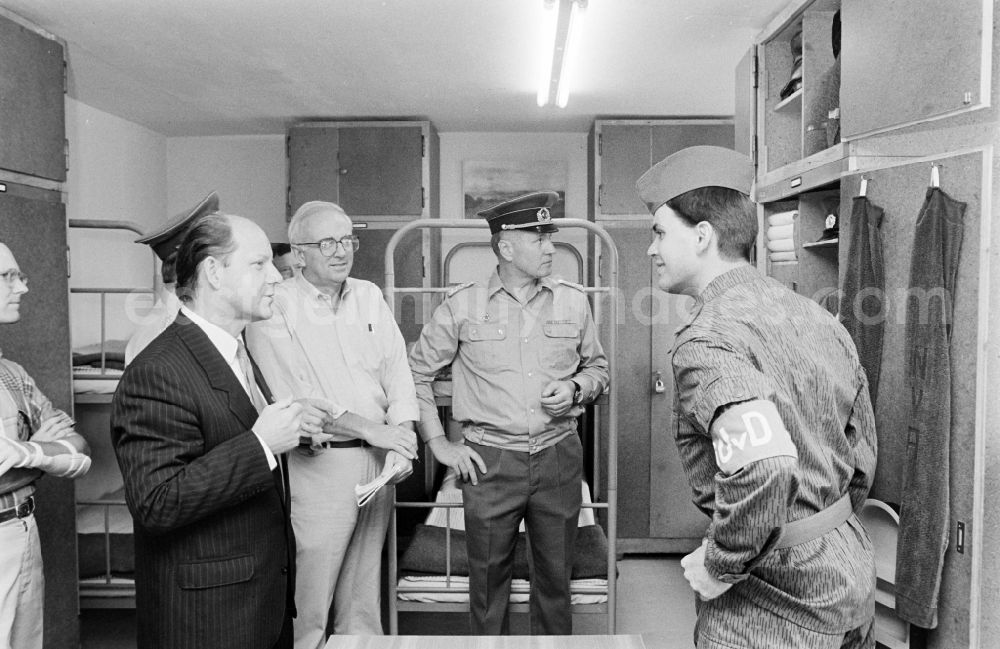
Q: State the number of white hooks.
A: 2